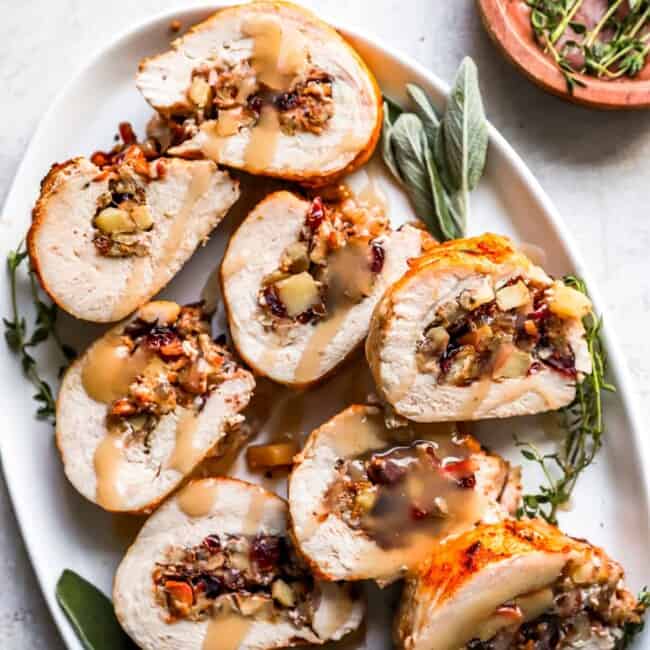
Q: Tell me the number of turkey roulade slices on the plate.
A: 8